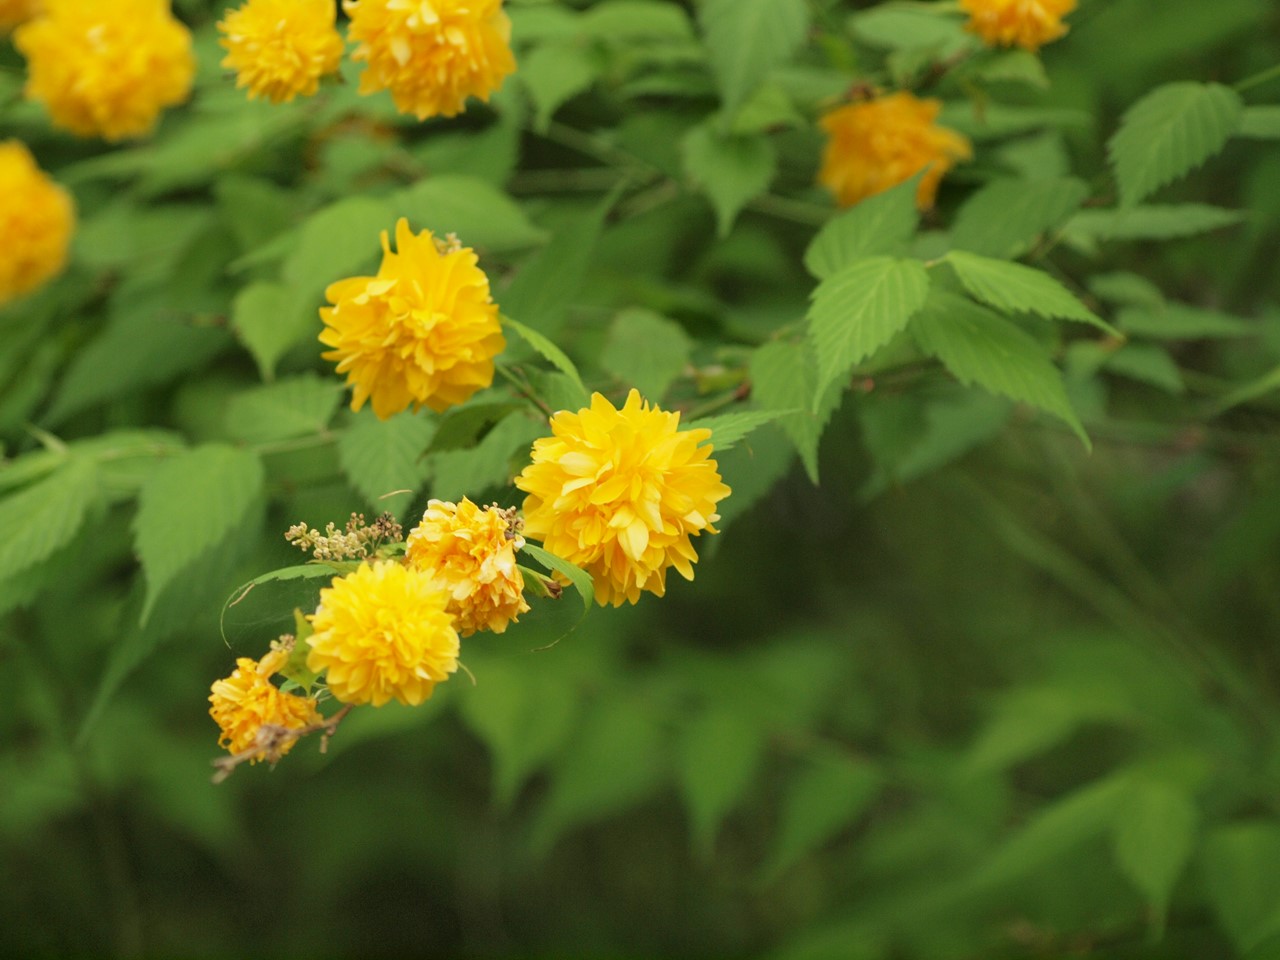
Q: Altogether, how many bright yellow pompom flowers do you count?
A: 11